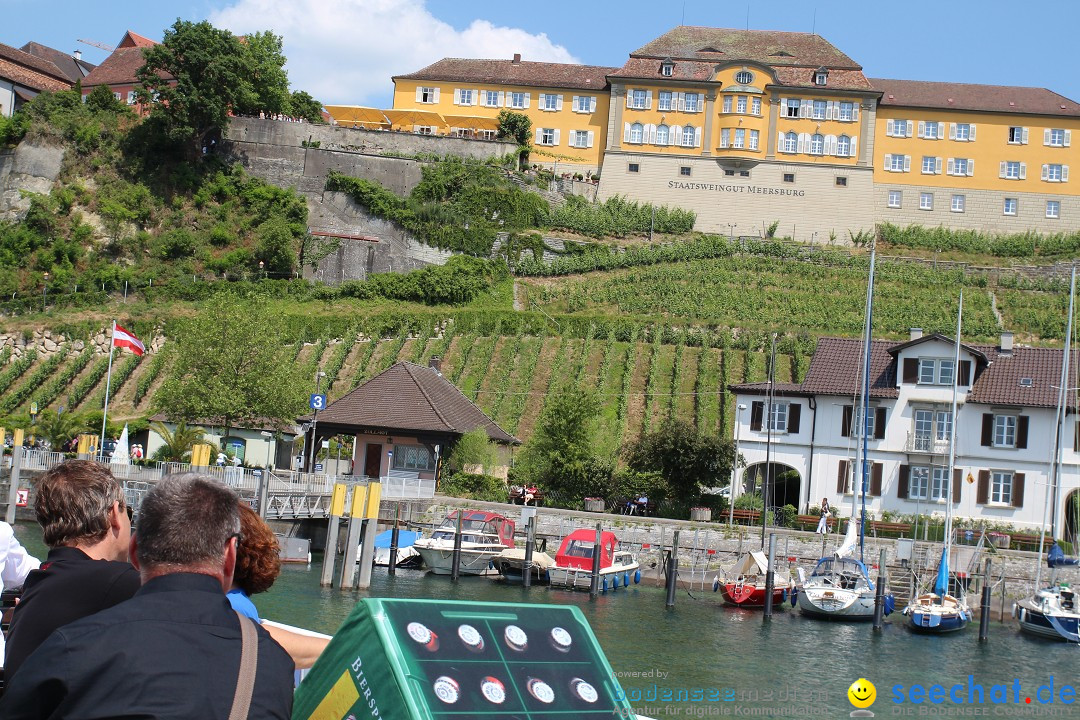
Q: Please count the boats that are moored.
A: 8